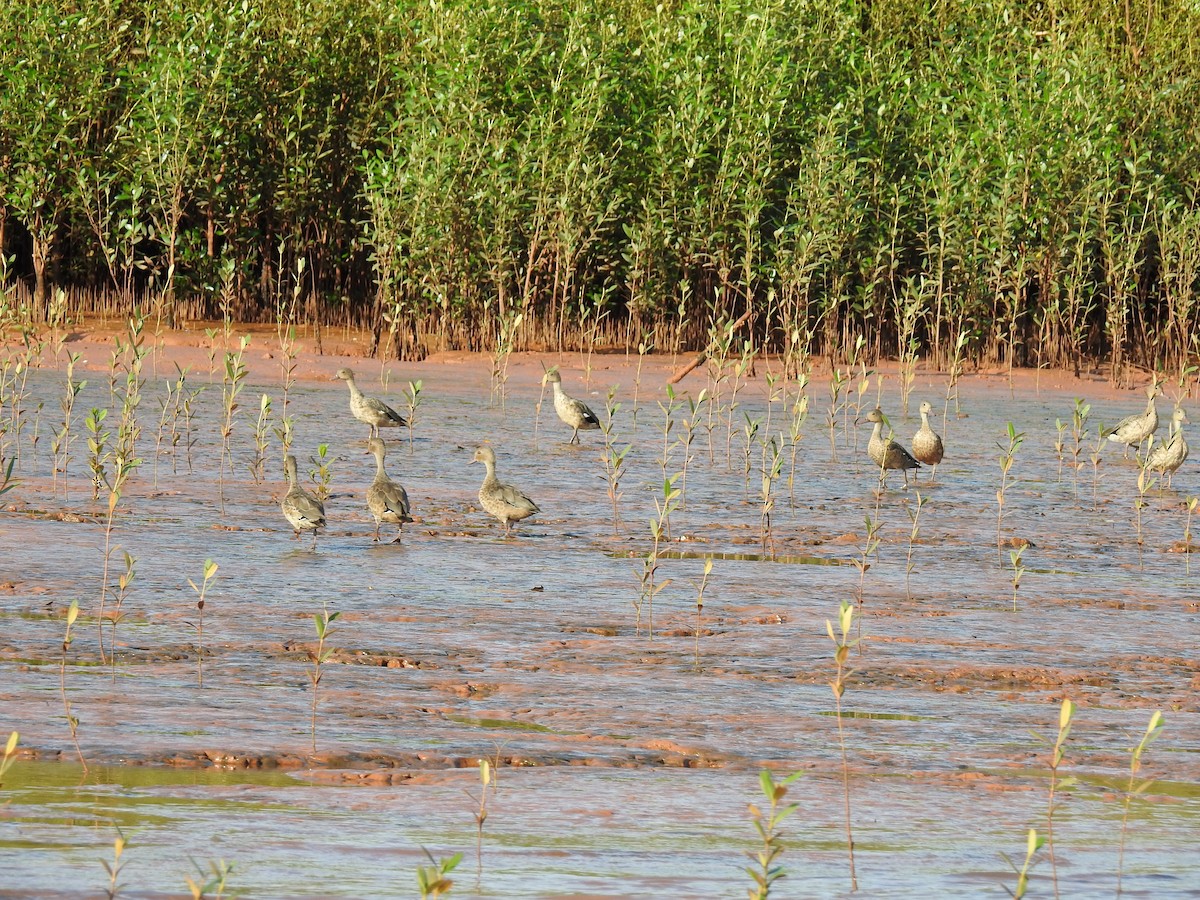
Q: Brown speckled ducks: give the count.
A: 9